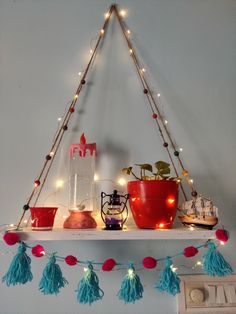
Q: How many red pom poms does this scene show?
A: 7